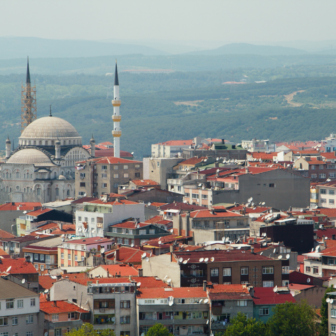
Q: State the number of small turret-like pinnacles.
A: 3